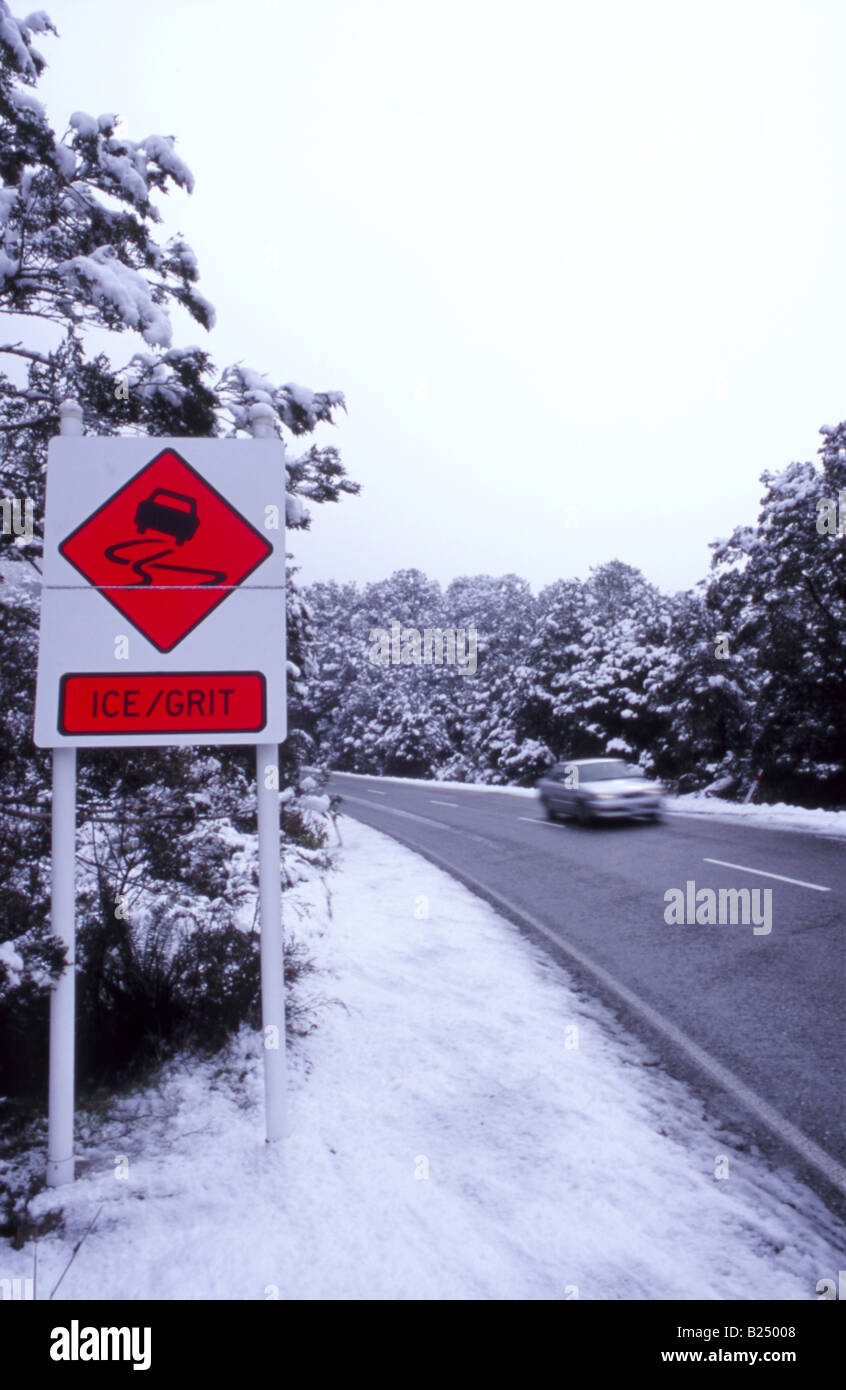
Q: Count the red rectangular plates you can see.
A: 1